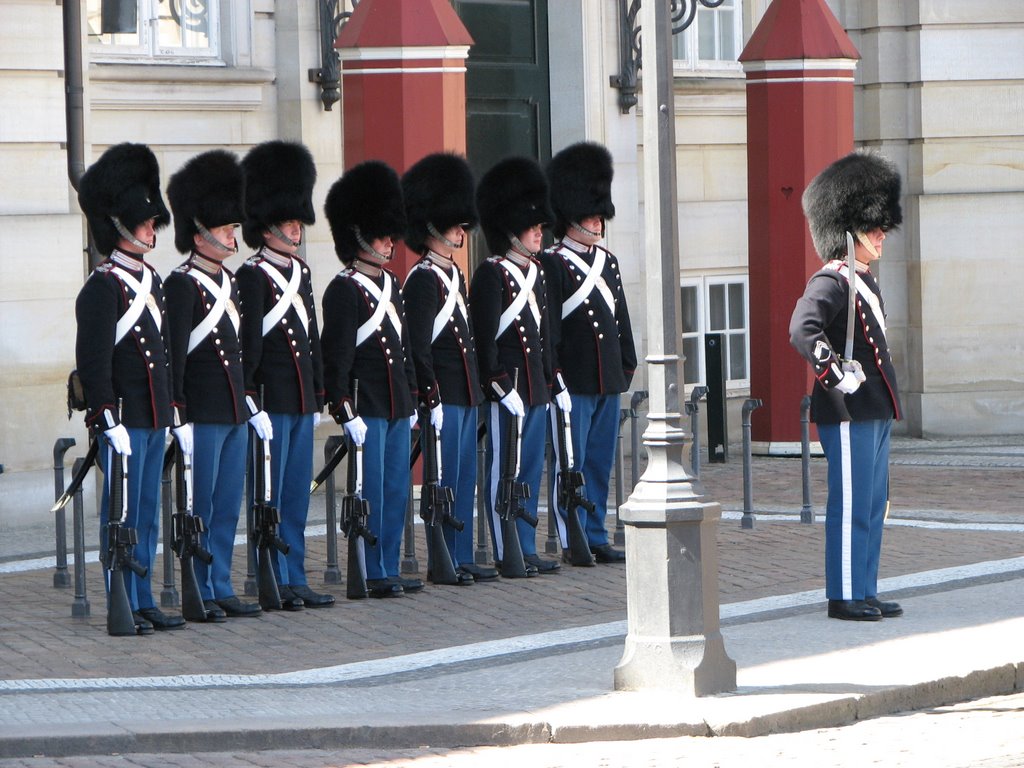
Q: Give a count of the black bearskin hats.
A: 8